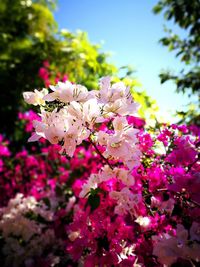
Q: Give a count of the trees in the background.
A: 2